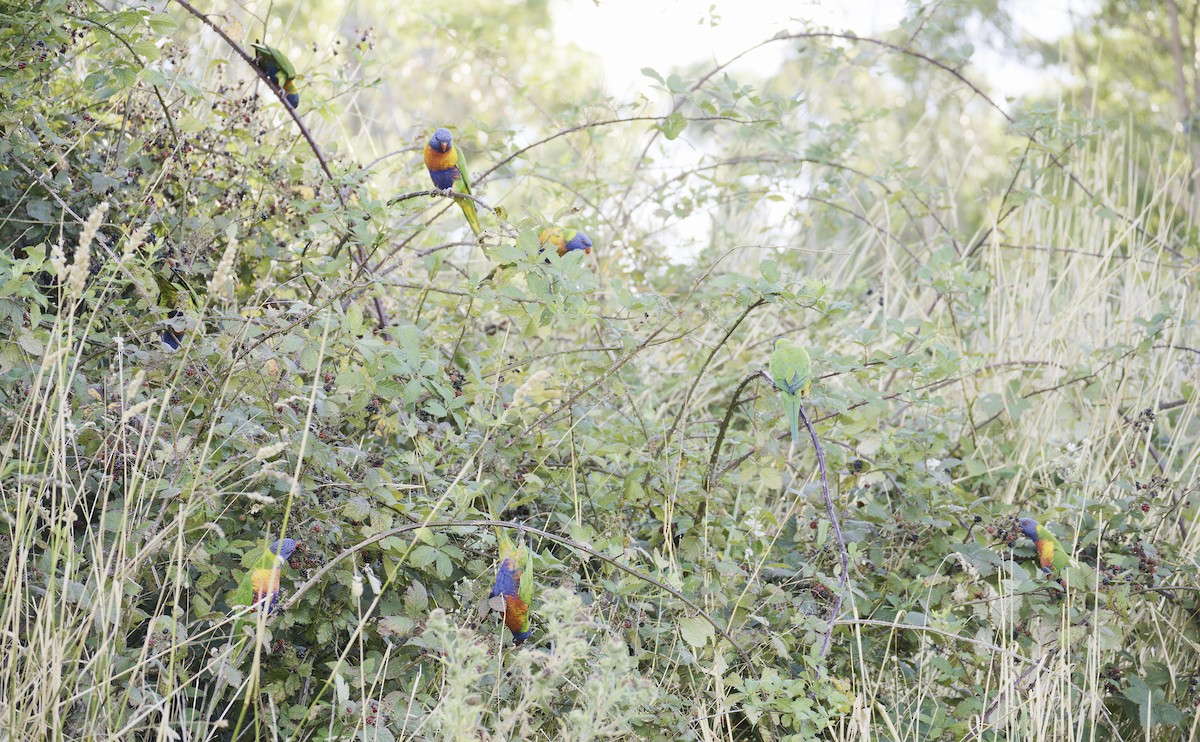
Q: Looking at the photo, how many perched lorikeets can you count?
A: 8